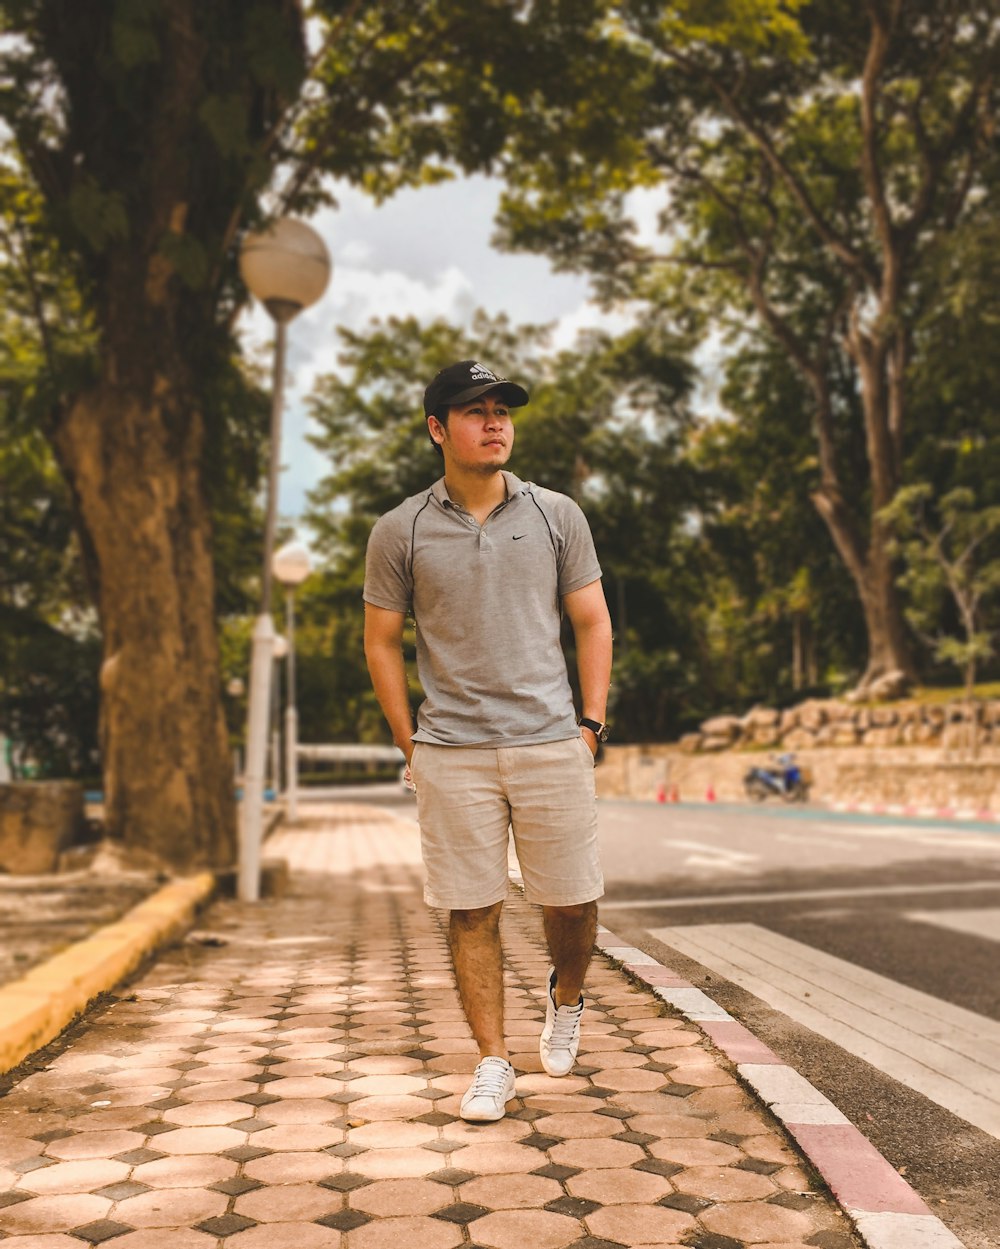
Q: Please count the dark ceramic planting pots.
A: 0